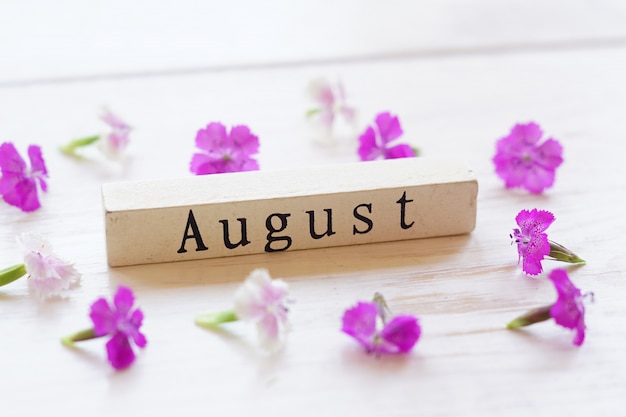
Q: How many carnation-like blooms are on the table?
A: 12